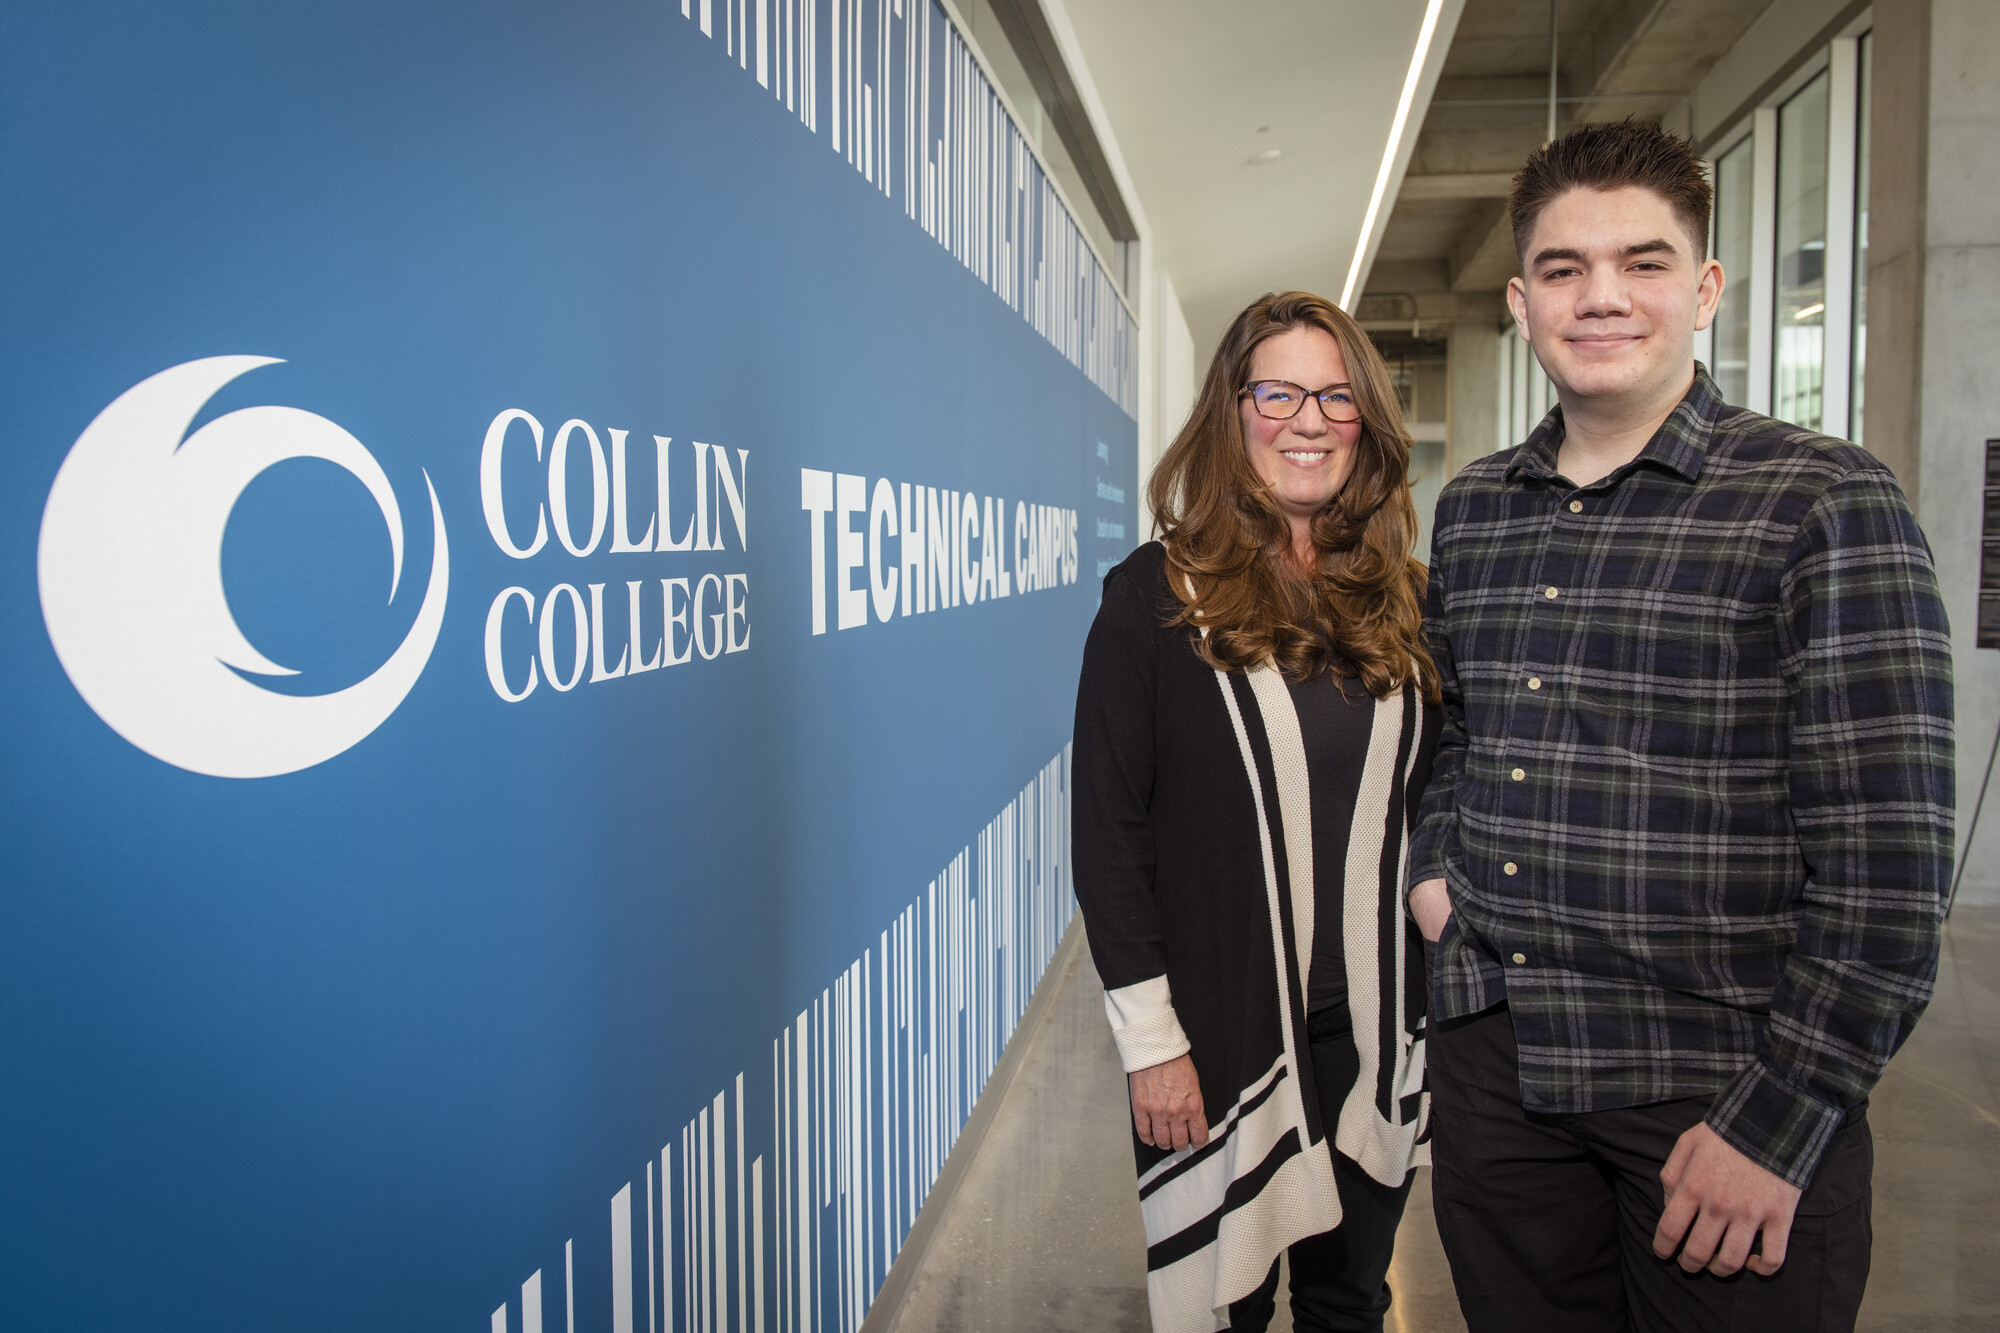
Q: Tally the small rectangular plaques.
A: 4